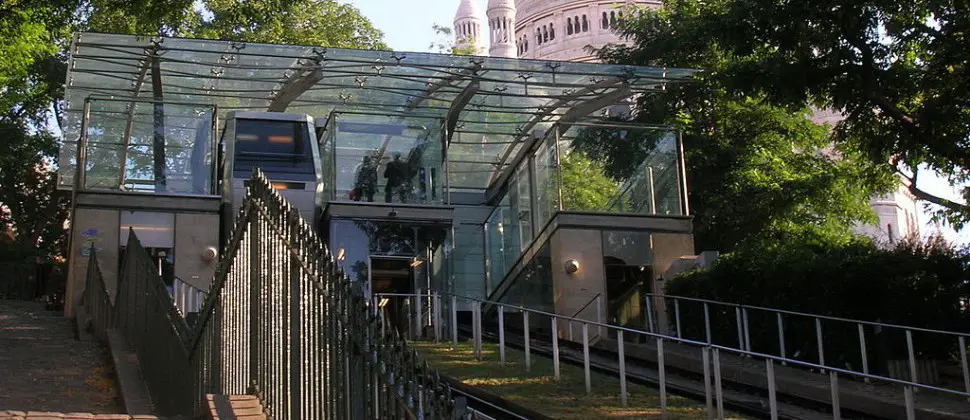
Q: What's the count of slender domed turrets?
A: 2